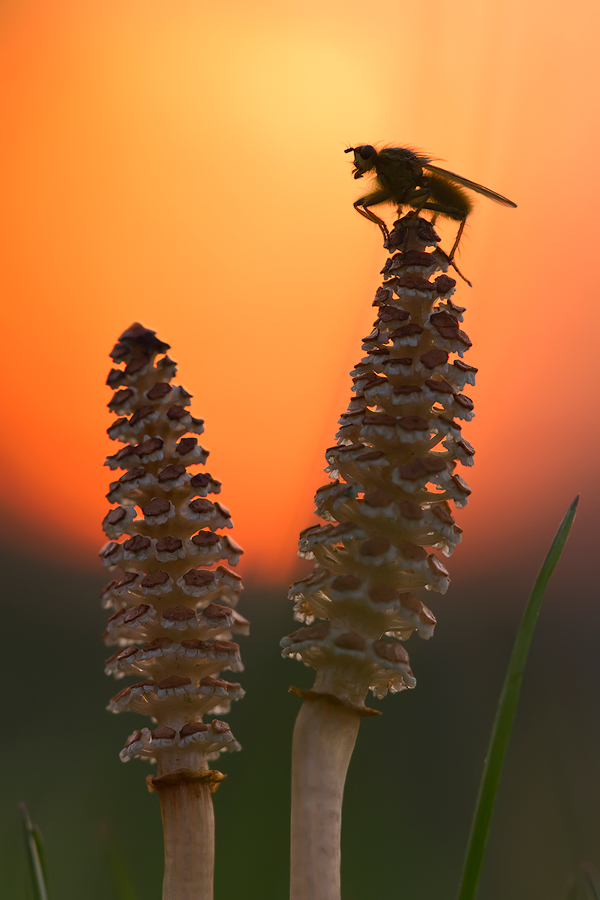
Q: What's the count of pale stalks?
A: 2